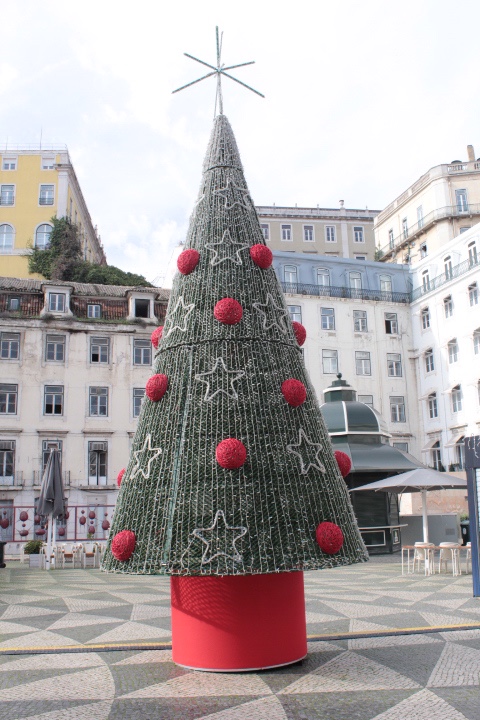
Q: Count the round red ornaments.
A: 12